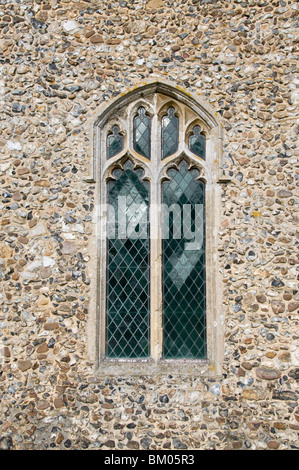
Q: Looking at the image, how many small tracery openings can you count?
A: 4